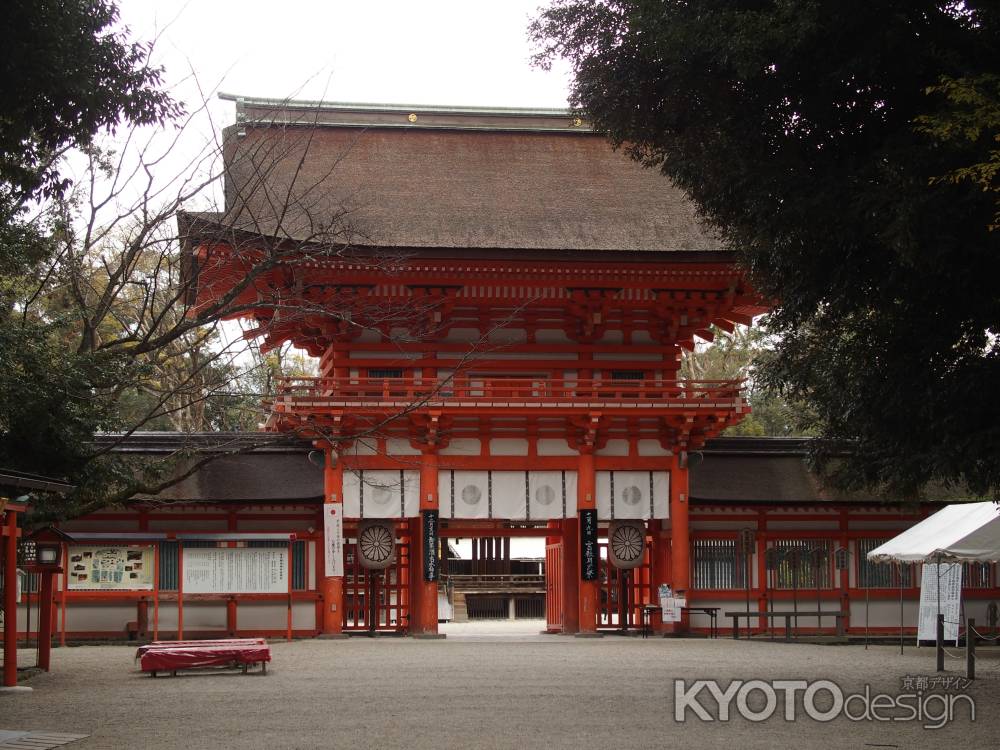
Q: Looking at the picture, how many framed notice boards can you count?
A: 2